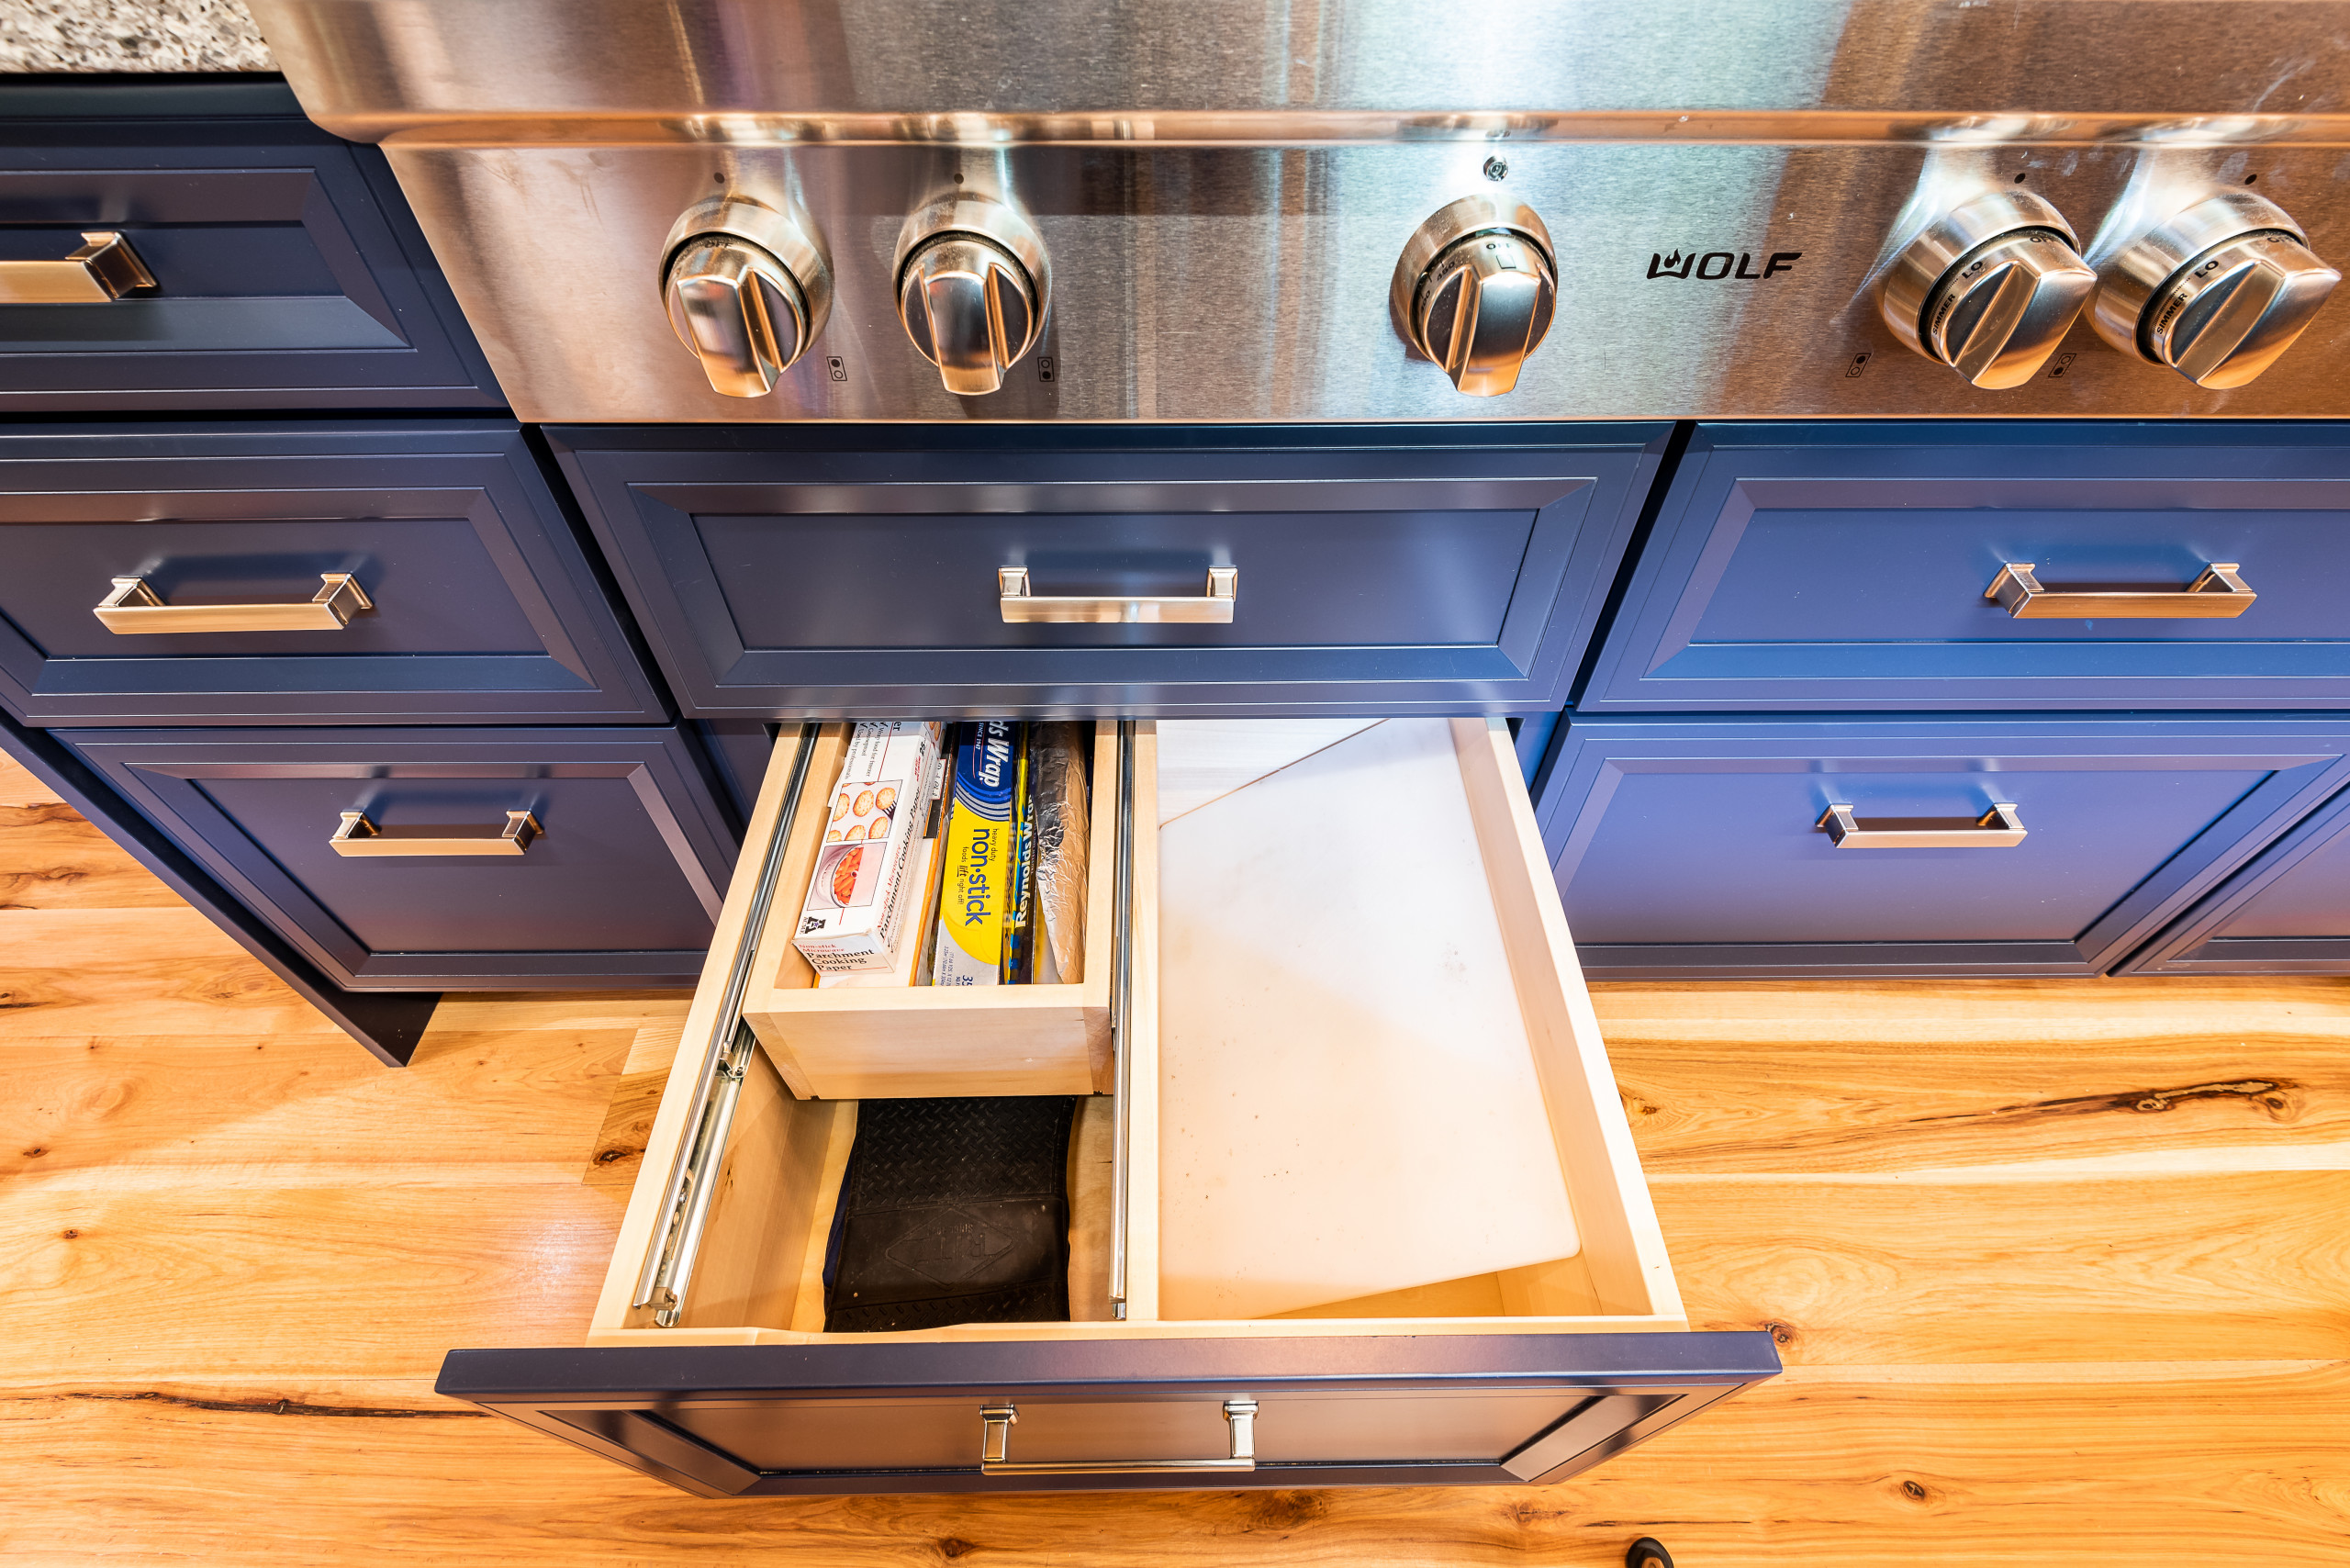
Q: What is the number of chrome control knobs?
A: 5